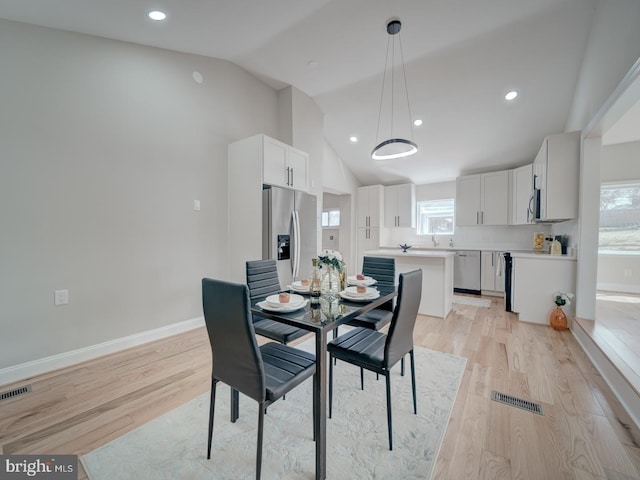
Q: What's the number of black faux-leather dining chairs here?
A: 4